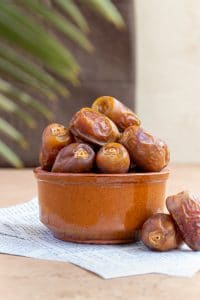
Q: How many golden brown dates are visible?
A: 8